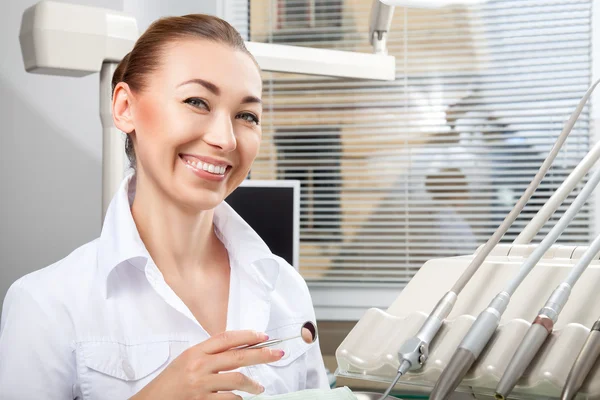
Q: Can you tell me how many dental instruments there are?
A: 5